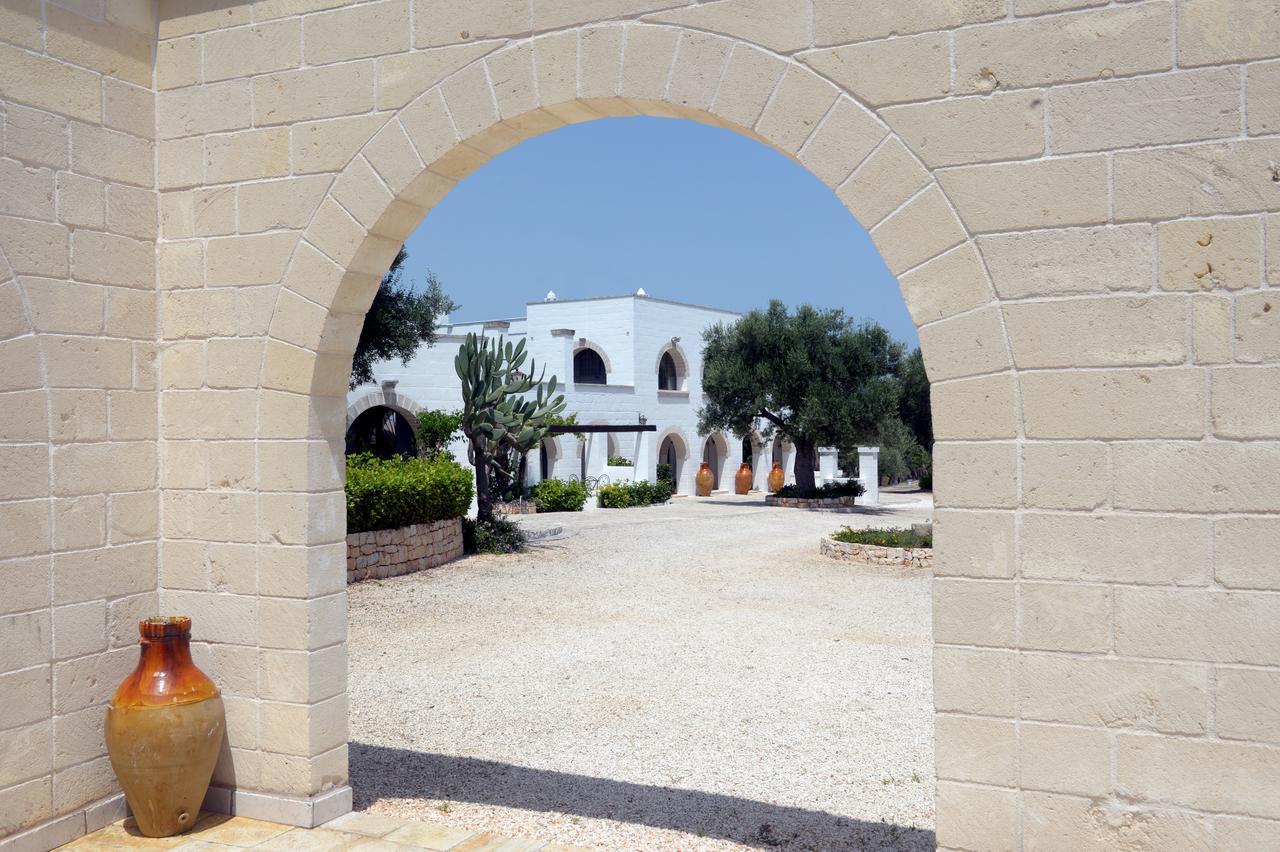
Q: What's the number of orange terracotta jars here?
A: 4